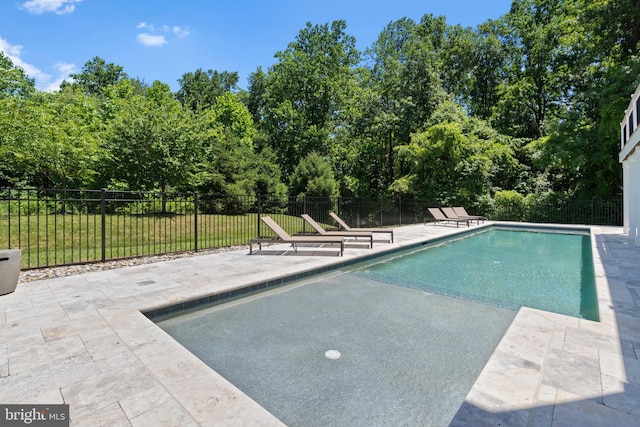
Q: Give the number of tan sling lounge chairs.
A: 6